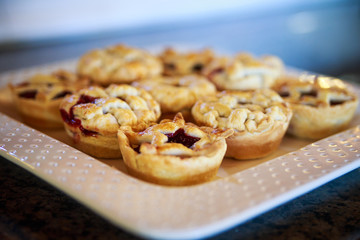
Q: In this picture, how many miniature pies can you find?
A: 9